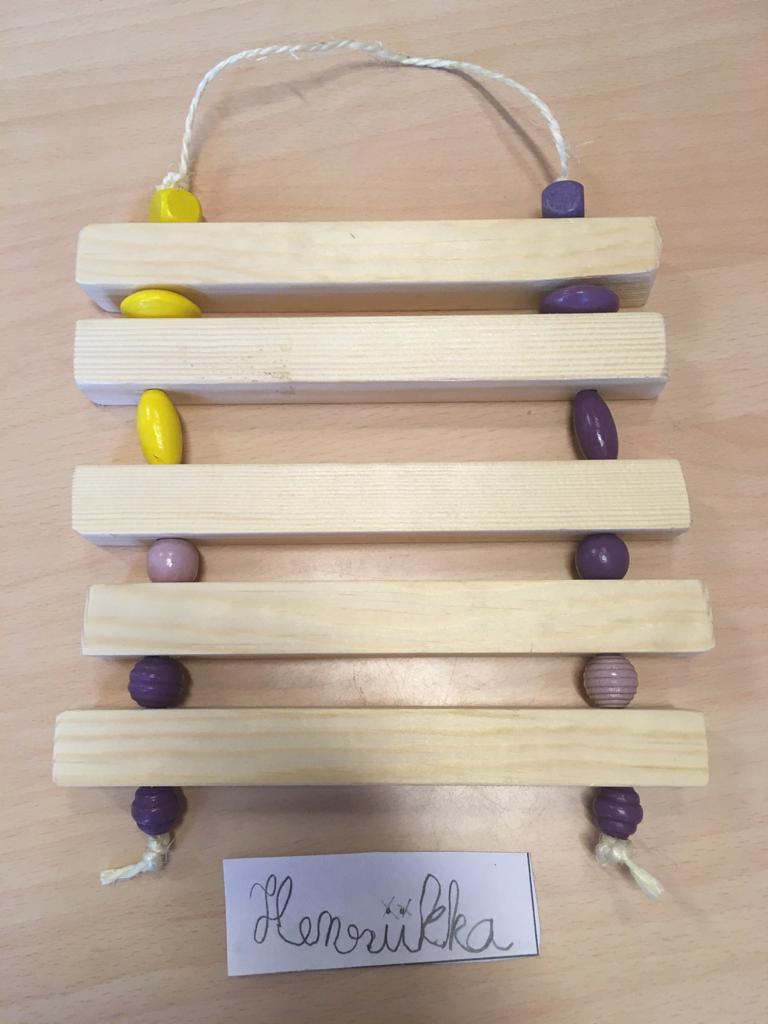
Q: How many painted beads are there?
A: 12